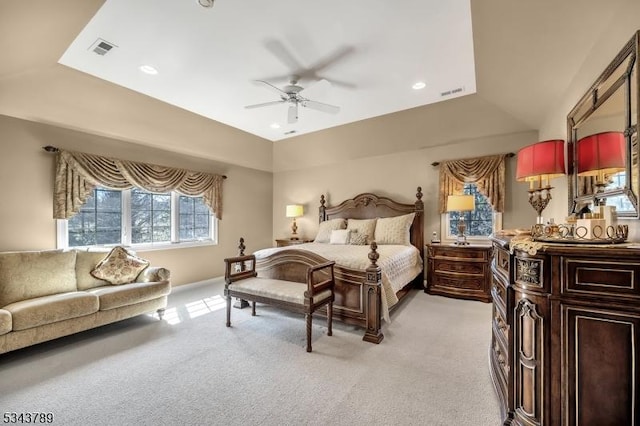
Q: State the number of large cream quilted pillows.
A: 3